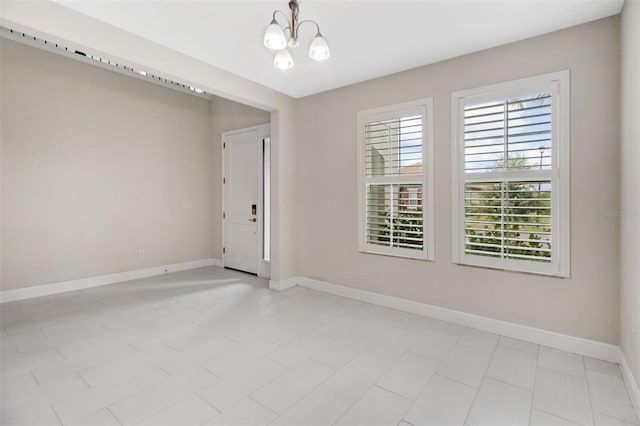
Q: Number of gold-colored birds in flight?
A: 0